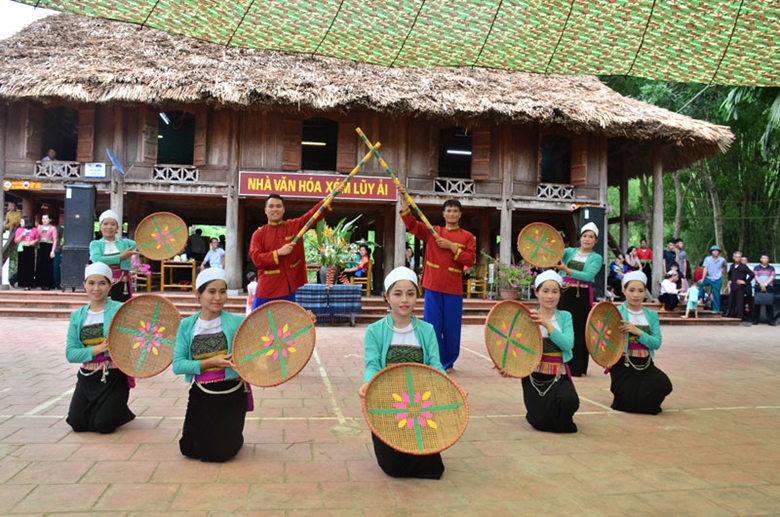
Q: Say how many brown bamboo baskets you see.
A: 7